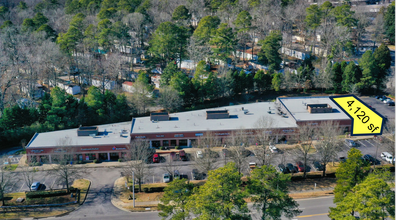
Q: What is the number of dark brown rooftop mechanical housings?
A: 4